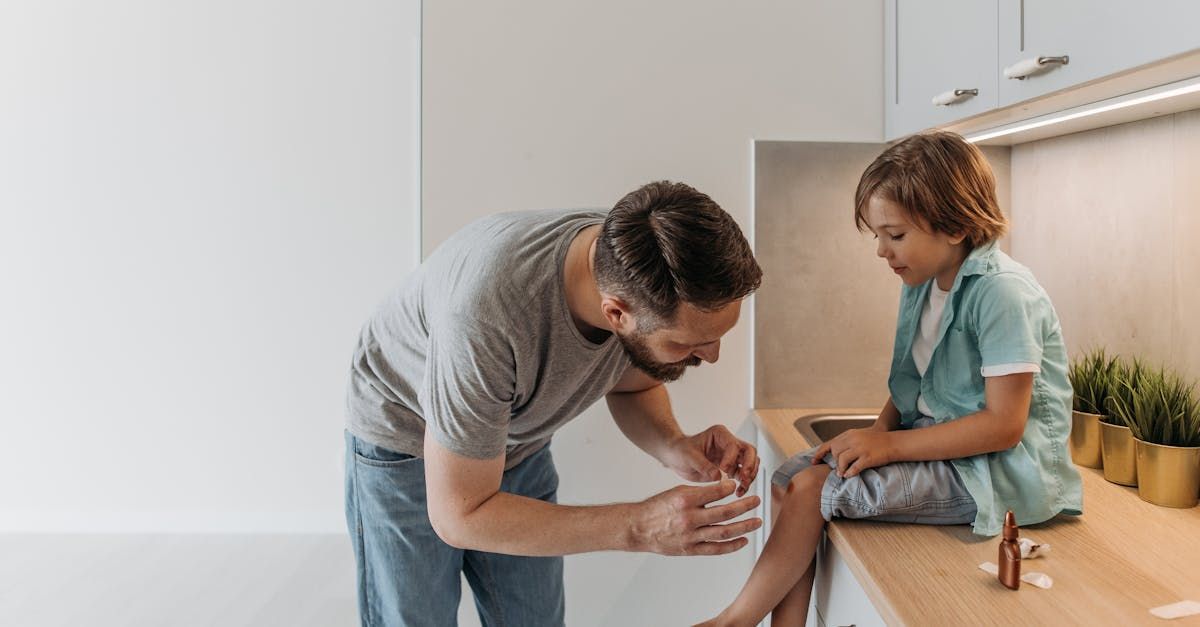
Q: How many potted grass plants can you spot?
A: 3